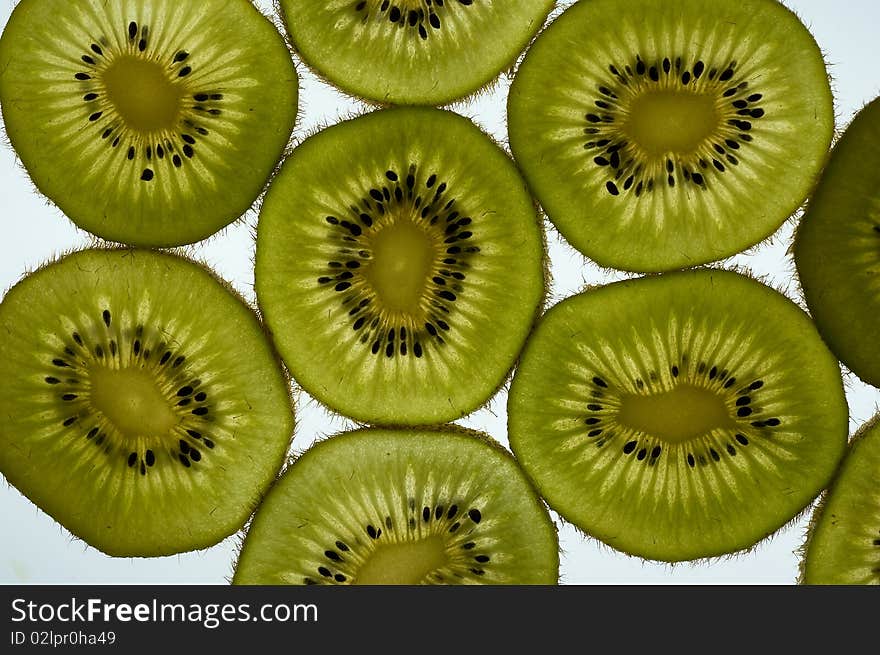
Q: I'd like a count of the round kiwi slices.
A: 9